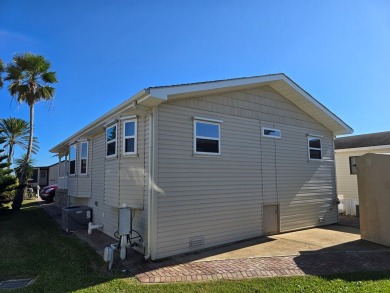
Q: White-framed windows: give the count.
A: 7